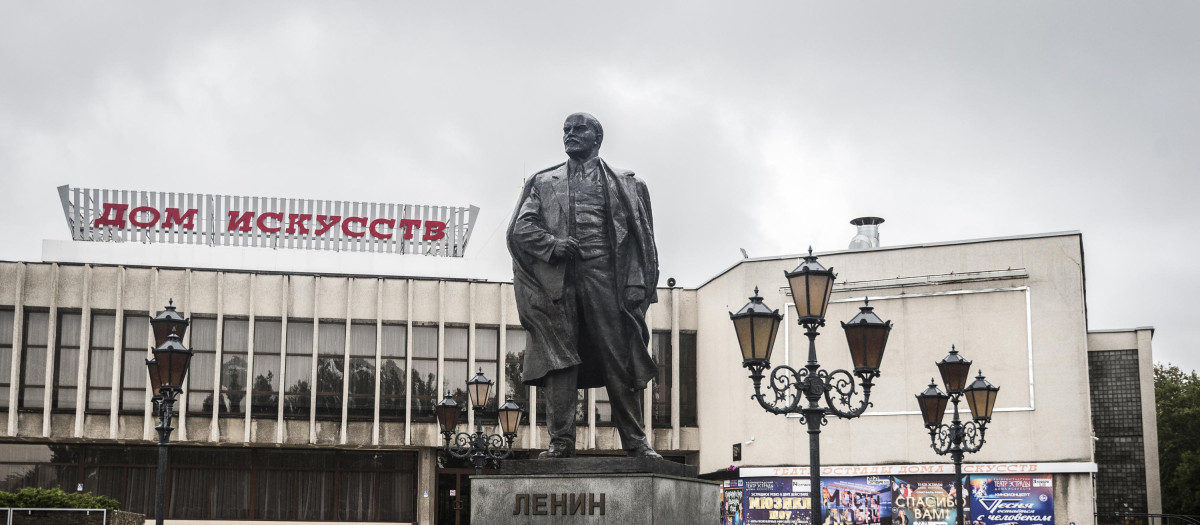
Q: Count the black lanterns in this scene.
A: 12